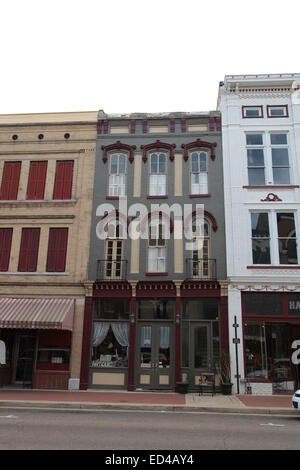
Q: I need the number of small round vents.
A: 3